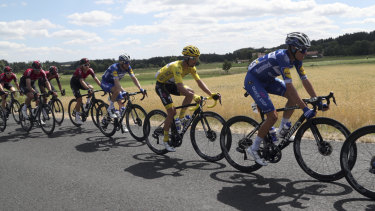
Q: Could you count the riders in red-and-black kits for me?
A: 4